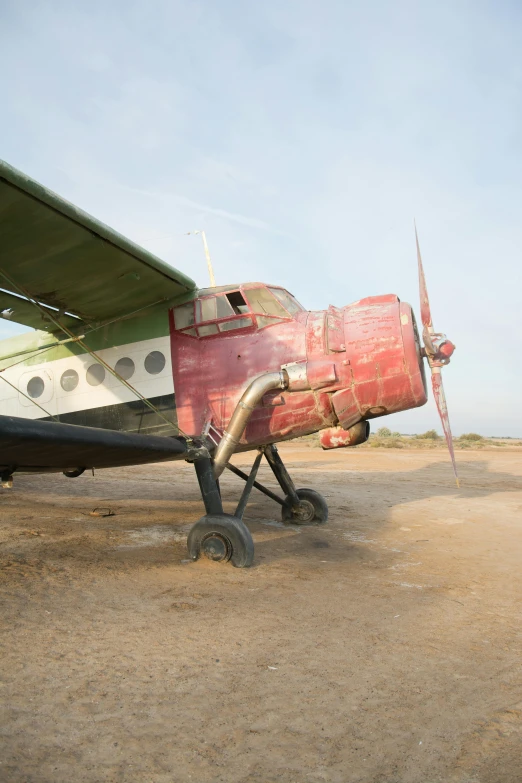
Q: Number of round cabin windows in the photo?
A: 5